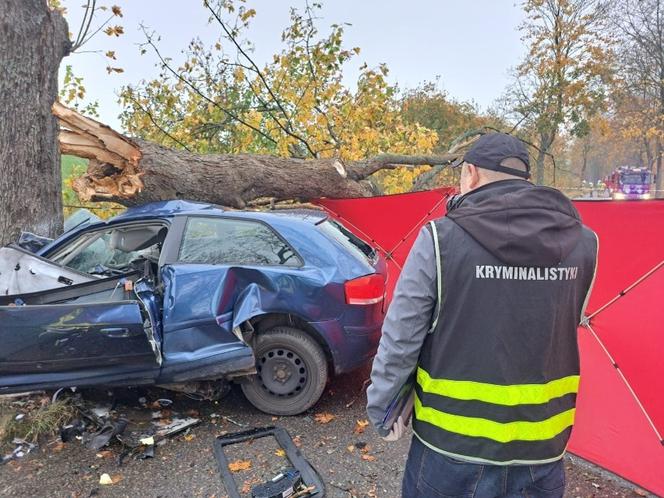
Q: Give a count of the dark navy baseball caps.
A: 1